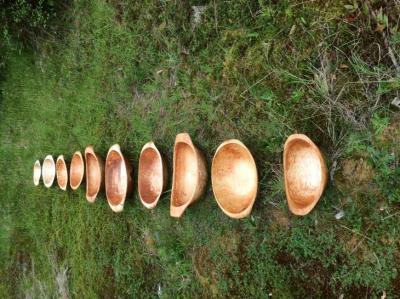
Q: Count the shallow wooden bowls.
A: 10